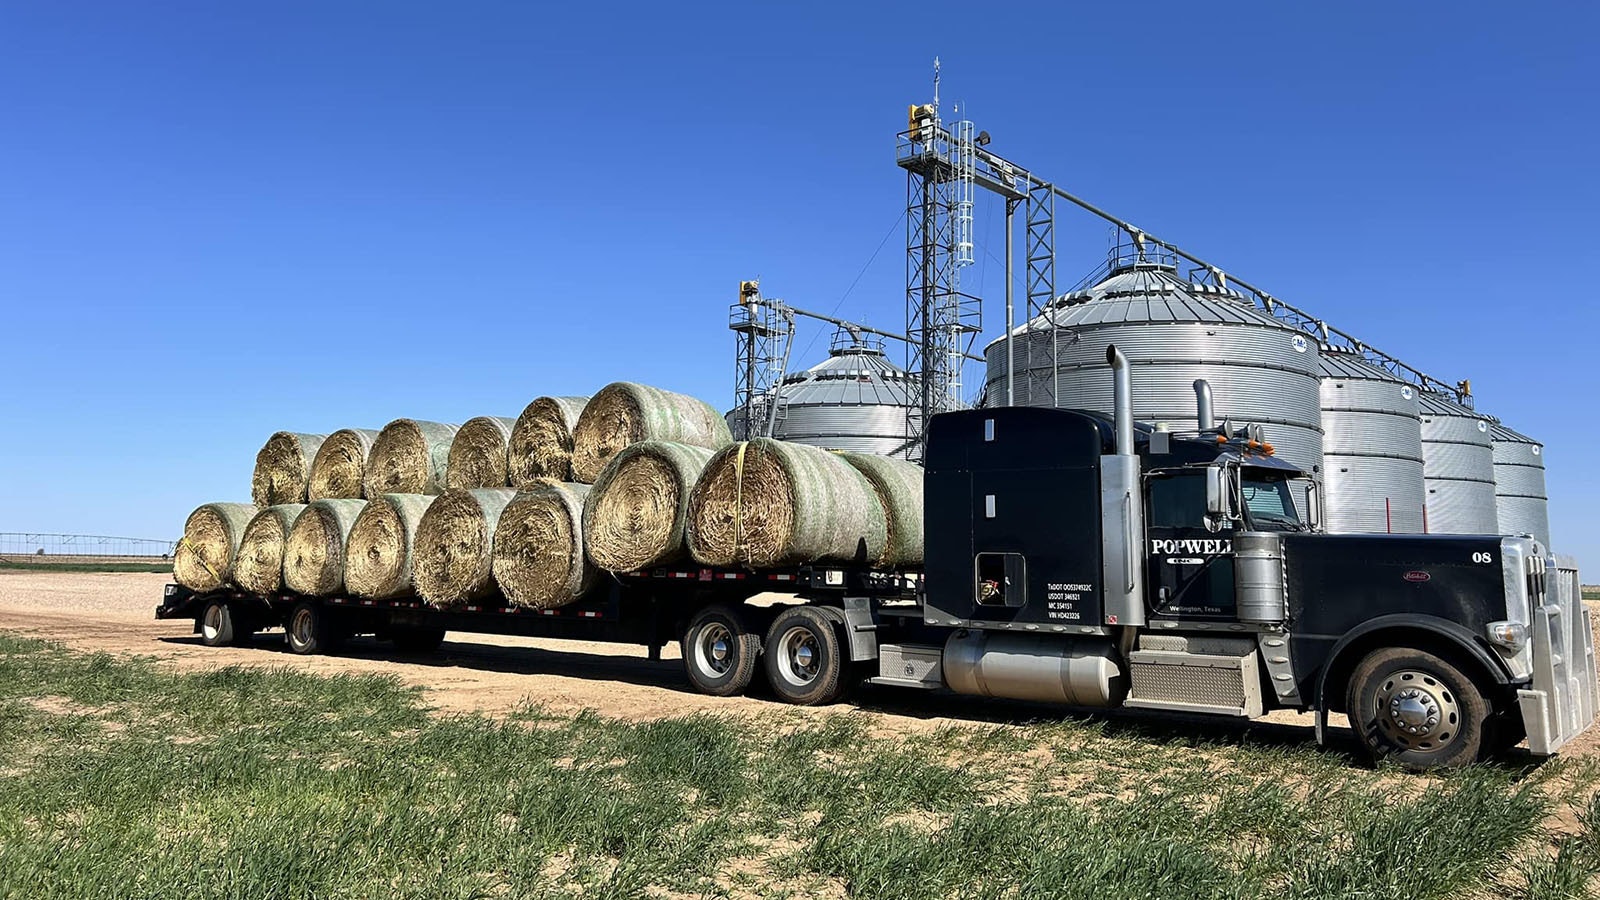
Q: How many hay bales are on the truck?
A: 15